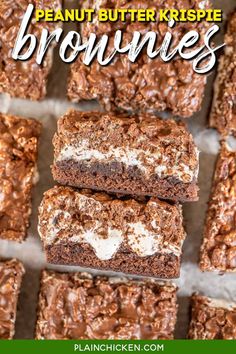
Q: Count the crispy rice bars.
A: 10